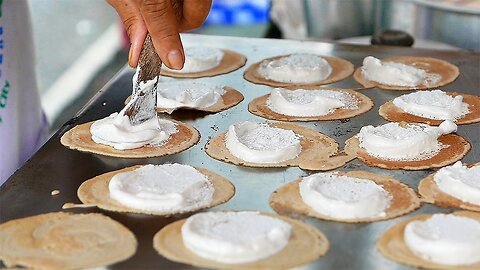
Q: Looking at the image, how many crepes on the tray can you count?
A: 15